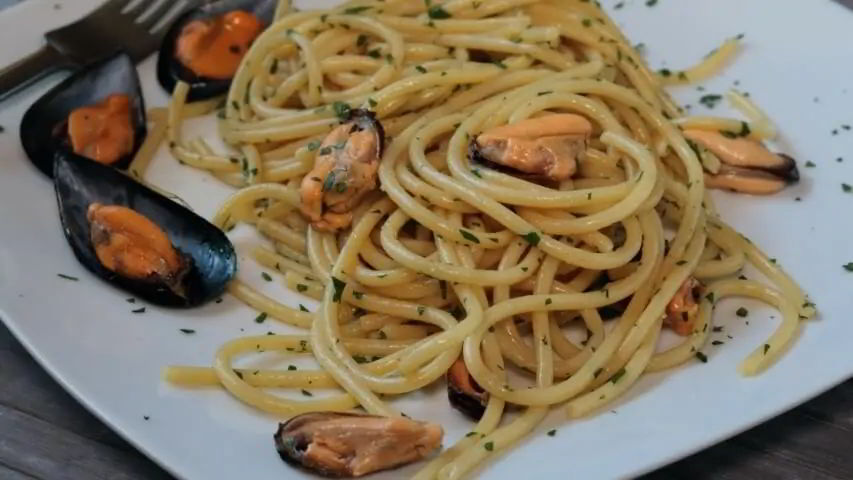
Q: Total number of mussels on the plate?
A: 9